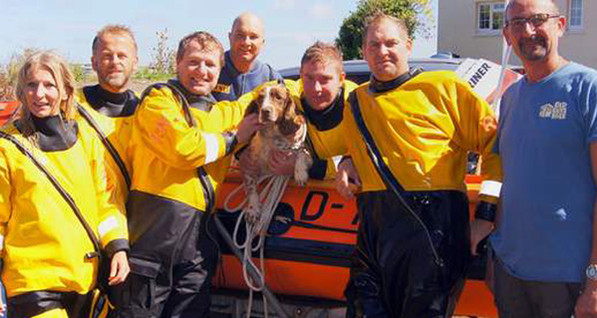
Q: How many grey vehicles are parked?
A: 1